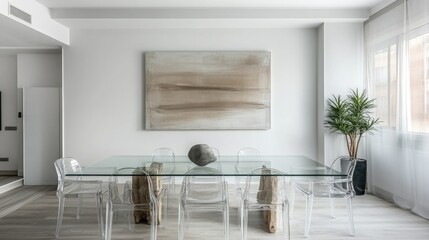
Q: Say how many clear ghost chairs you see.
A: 8